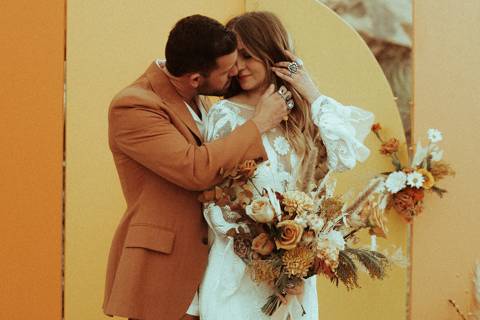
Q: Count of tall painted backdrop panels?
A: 4